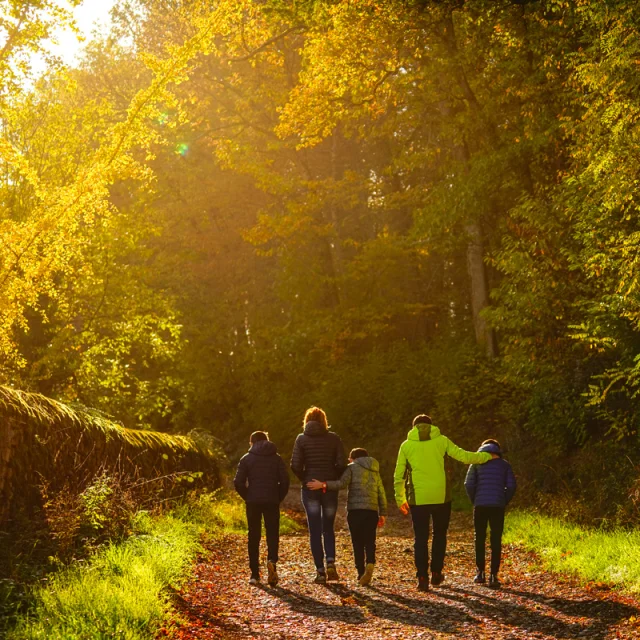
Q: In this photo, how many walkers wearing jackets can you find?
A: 5